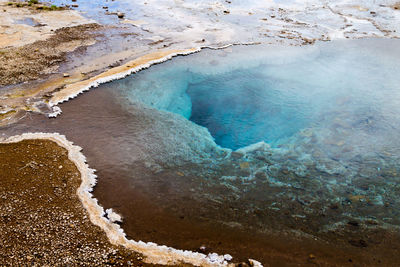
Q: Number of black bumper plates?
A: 0